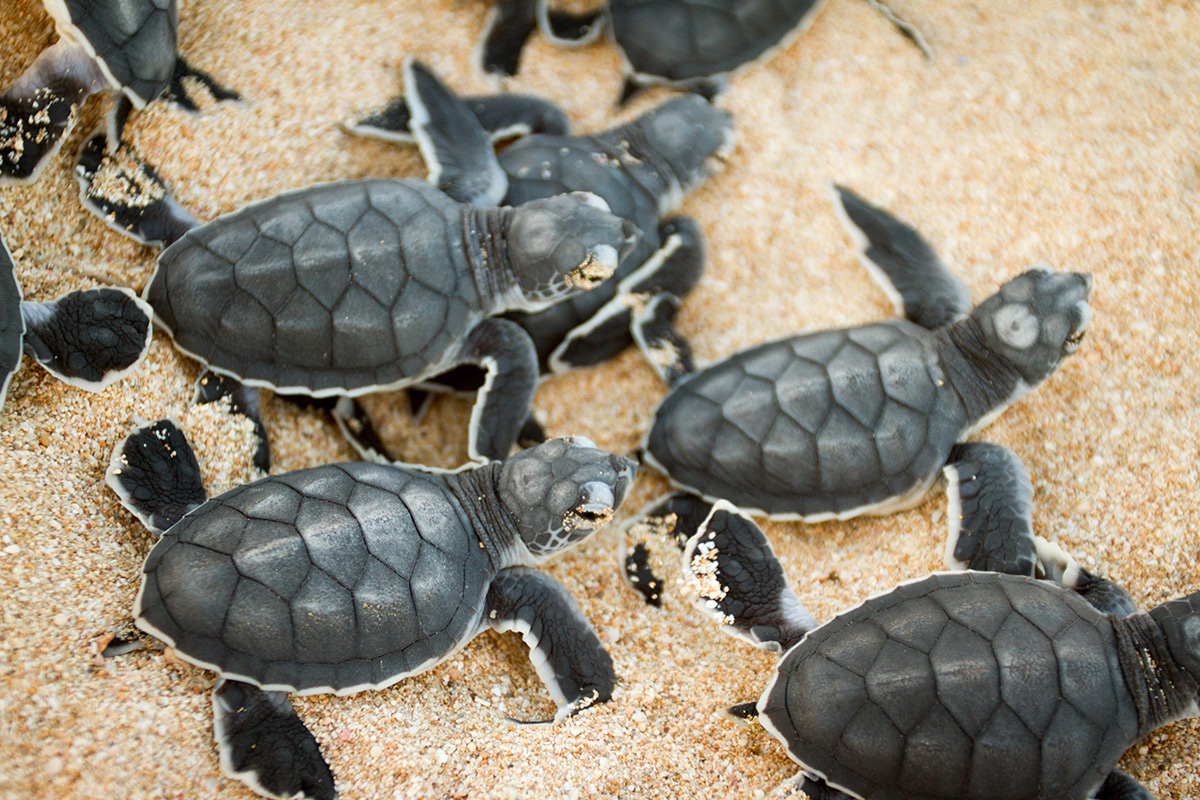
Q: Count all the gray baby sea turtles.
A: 8